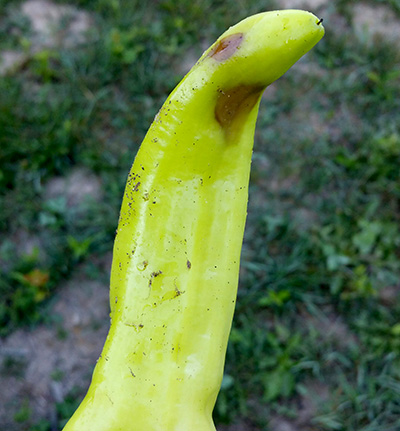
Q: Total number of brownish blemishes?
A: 2